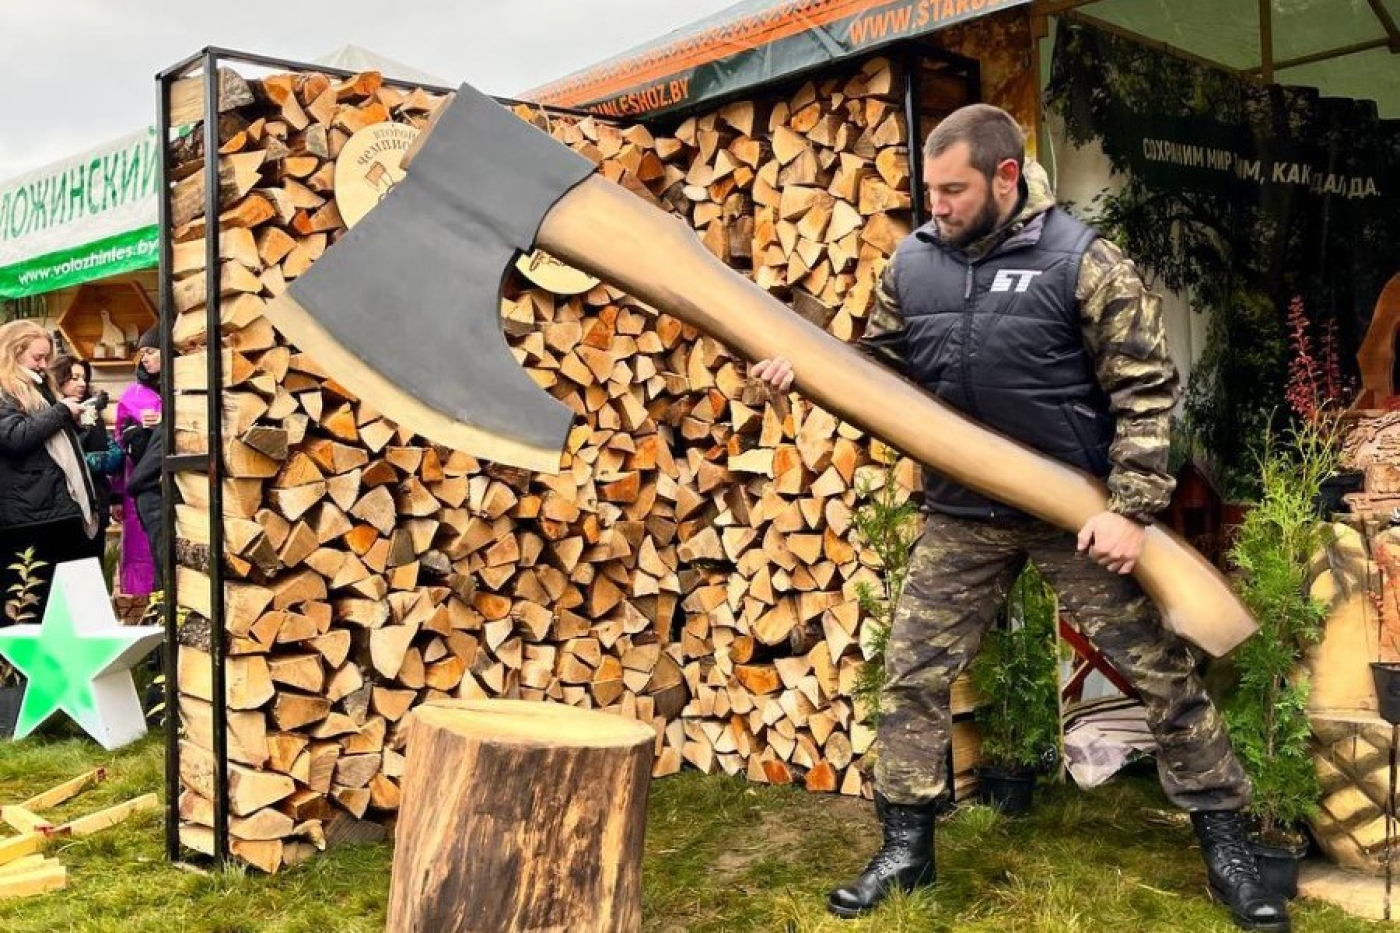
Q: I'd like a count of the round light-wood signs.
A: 2